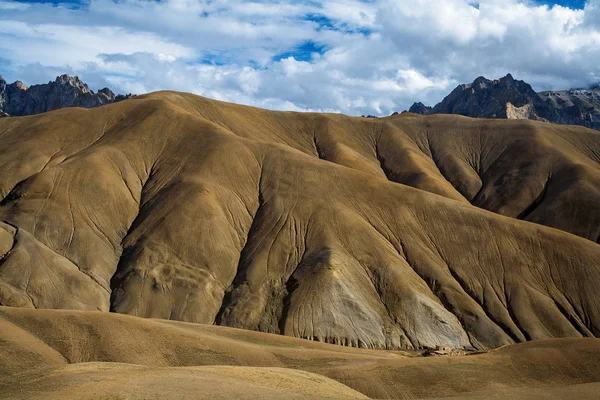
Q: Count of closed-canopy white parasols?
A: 0